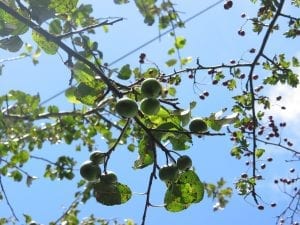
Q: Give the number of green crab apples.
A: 9